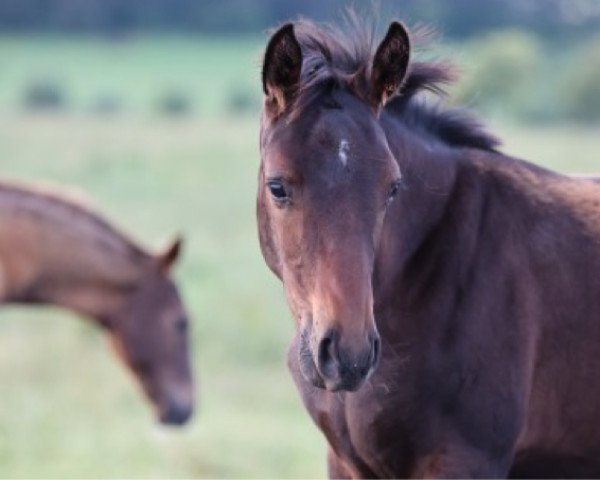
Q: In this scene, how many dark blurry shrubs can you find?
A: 4